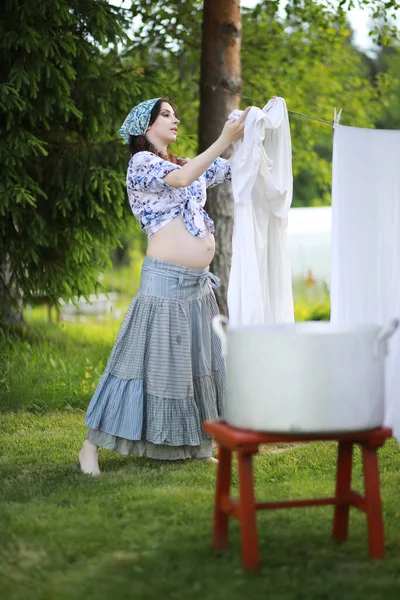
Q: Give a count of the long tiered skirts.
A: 1